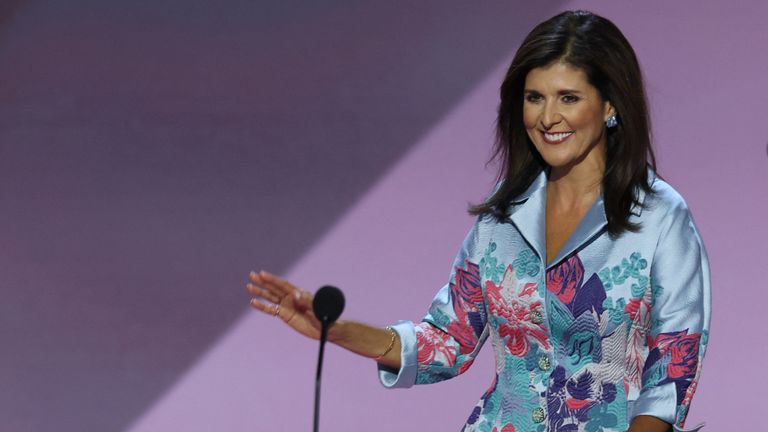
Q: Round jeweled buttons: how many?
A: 3